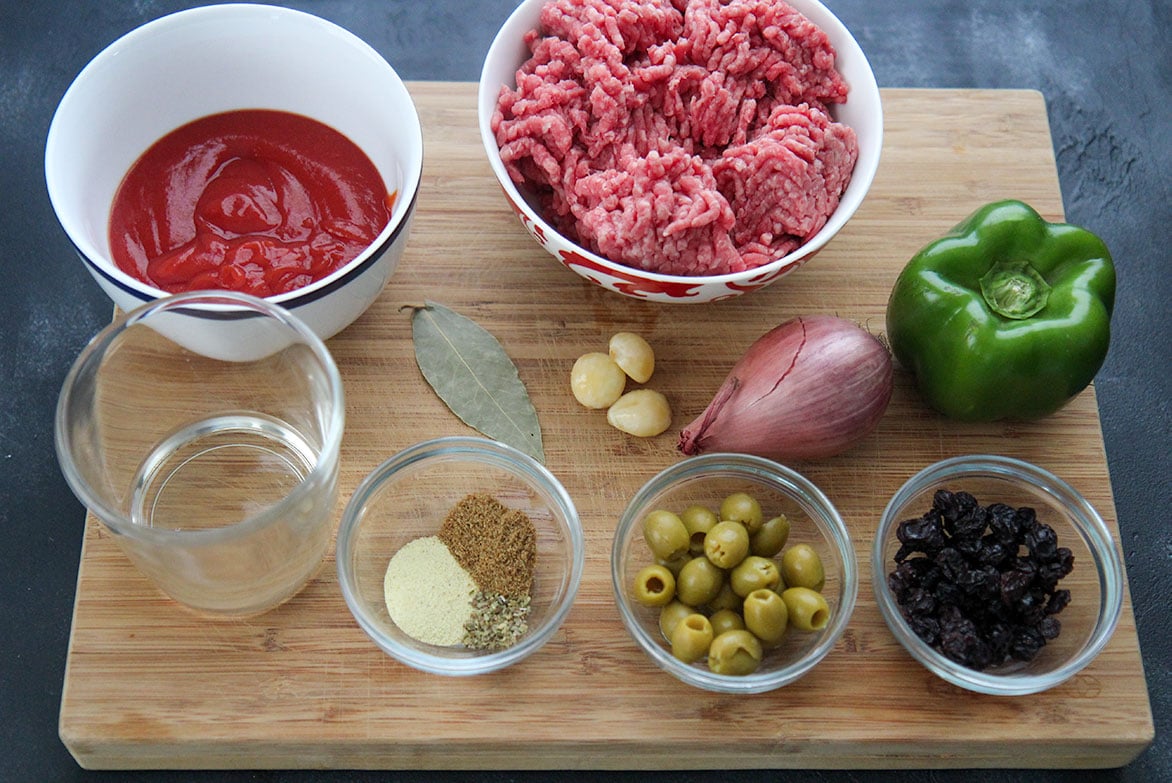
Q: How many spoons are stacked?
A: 0